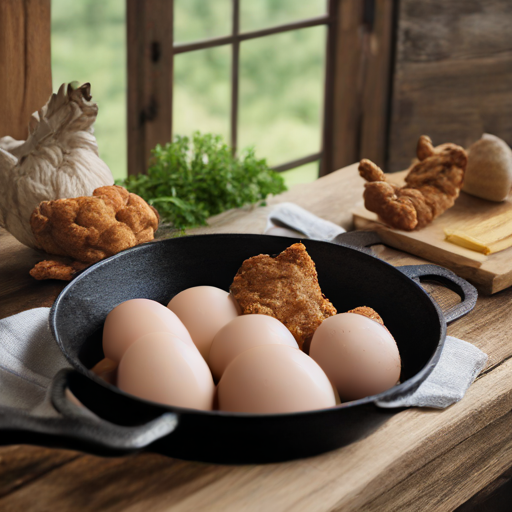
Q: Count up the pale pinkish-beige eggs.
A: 6